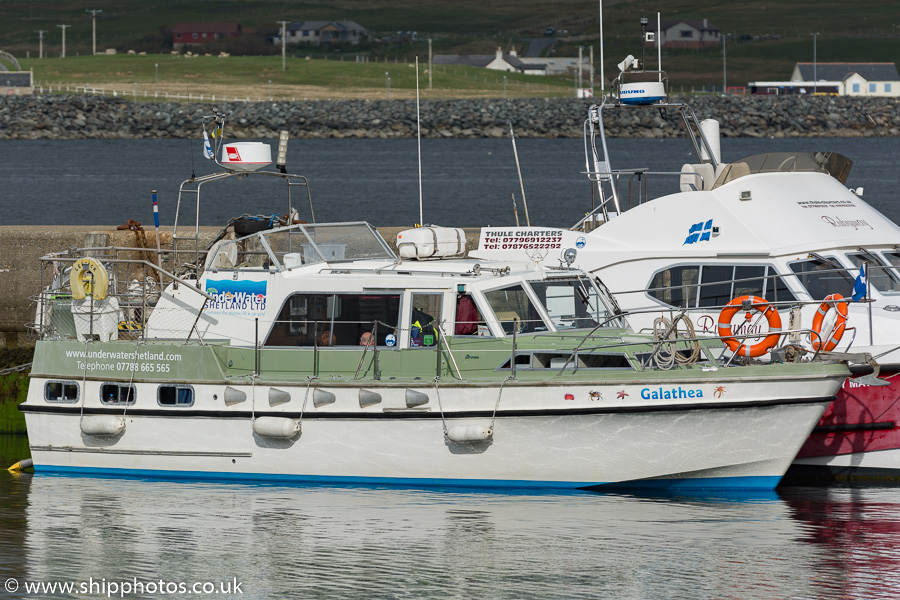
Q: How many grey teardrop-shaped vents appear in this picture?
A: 5